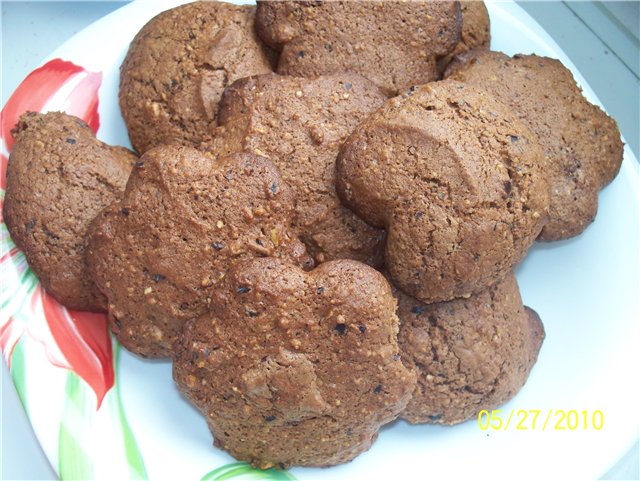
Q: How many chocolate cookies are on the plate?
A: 10